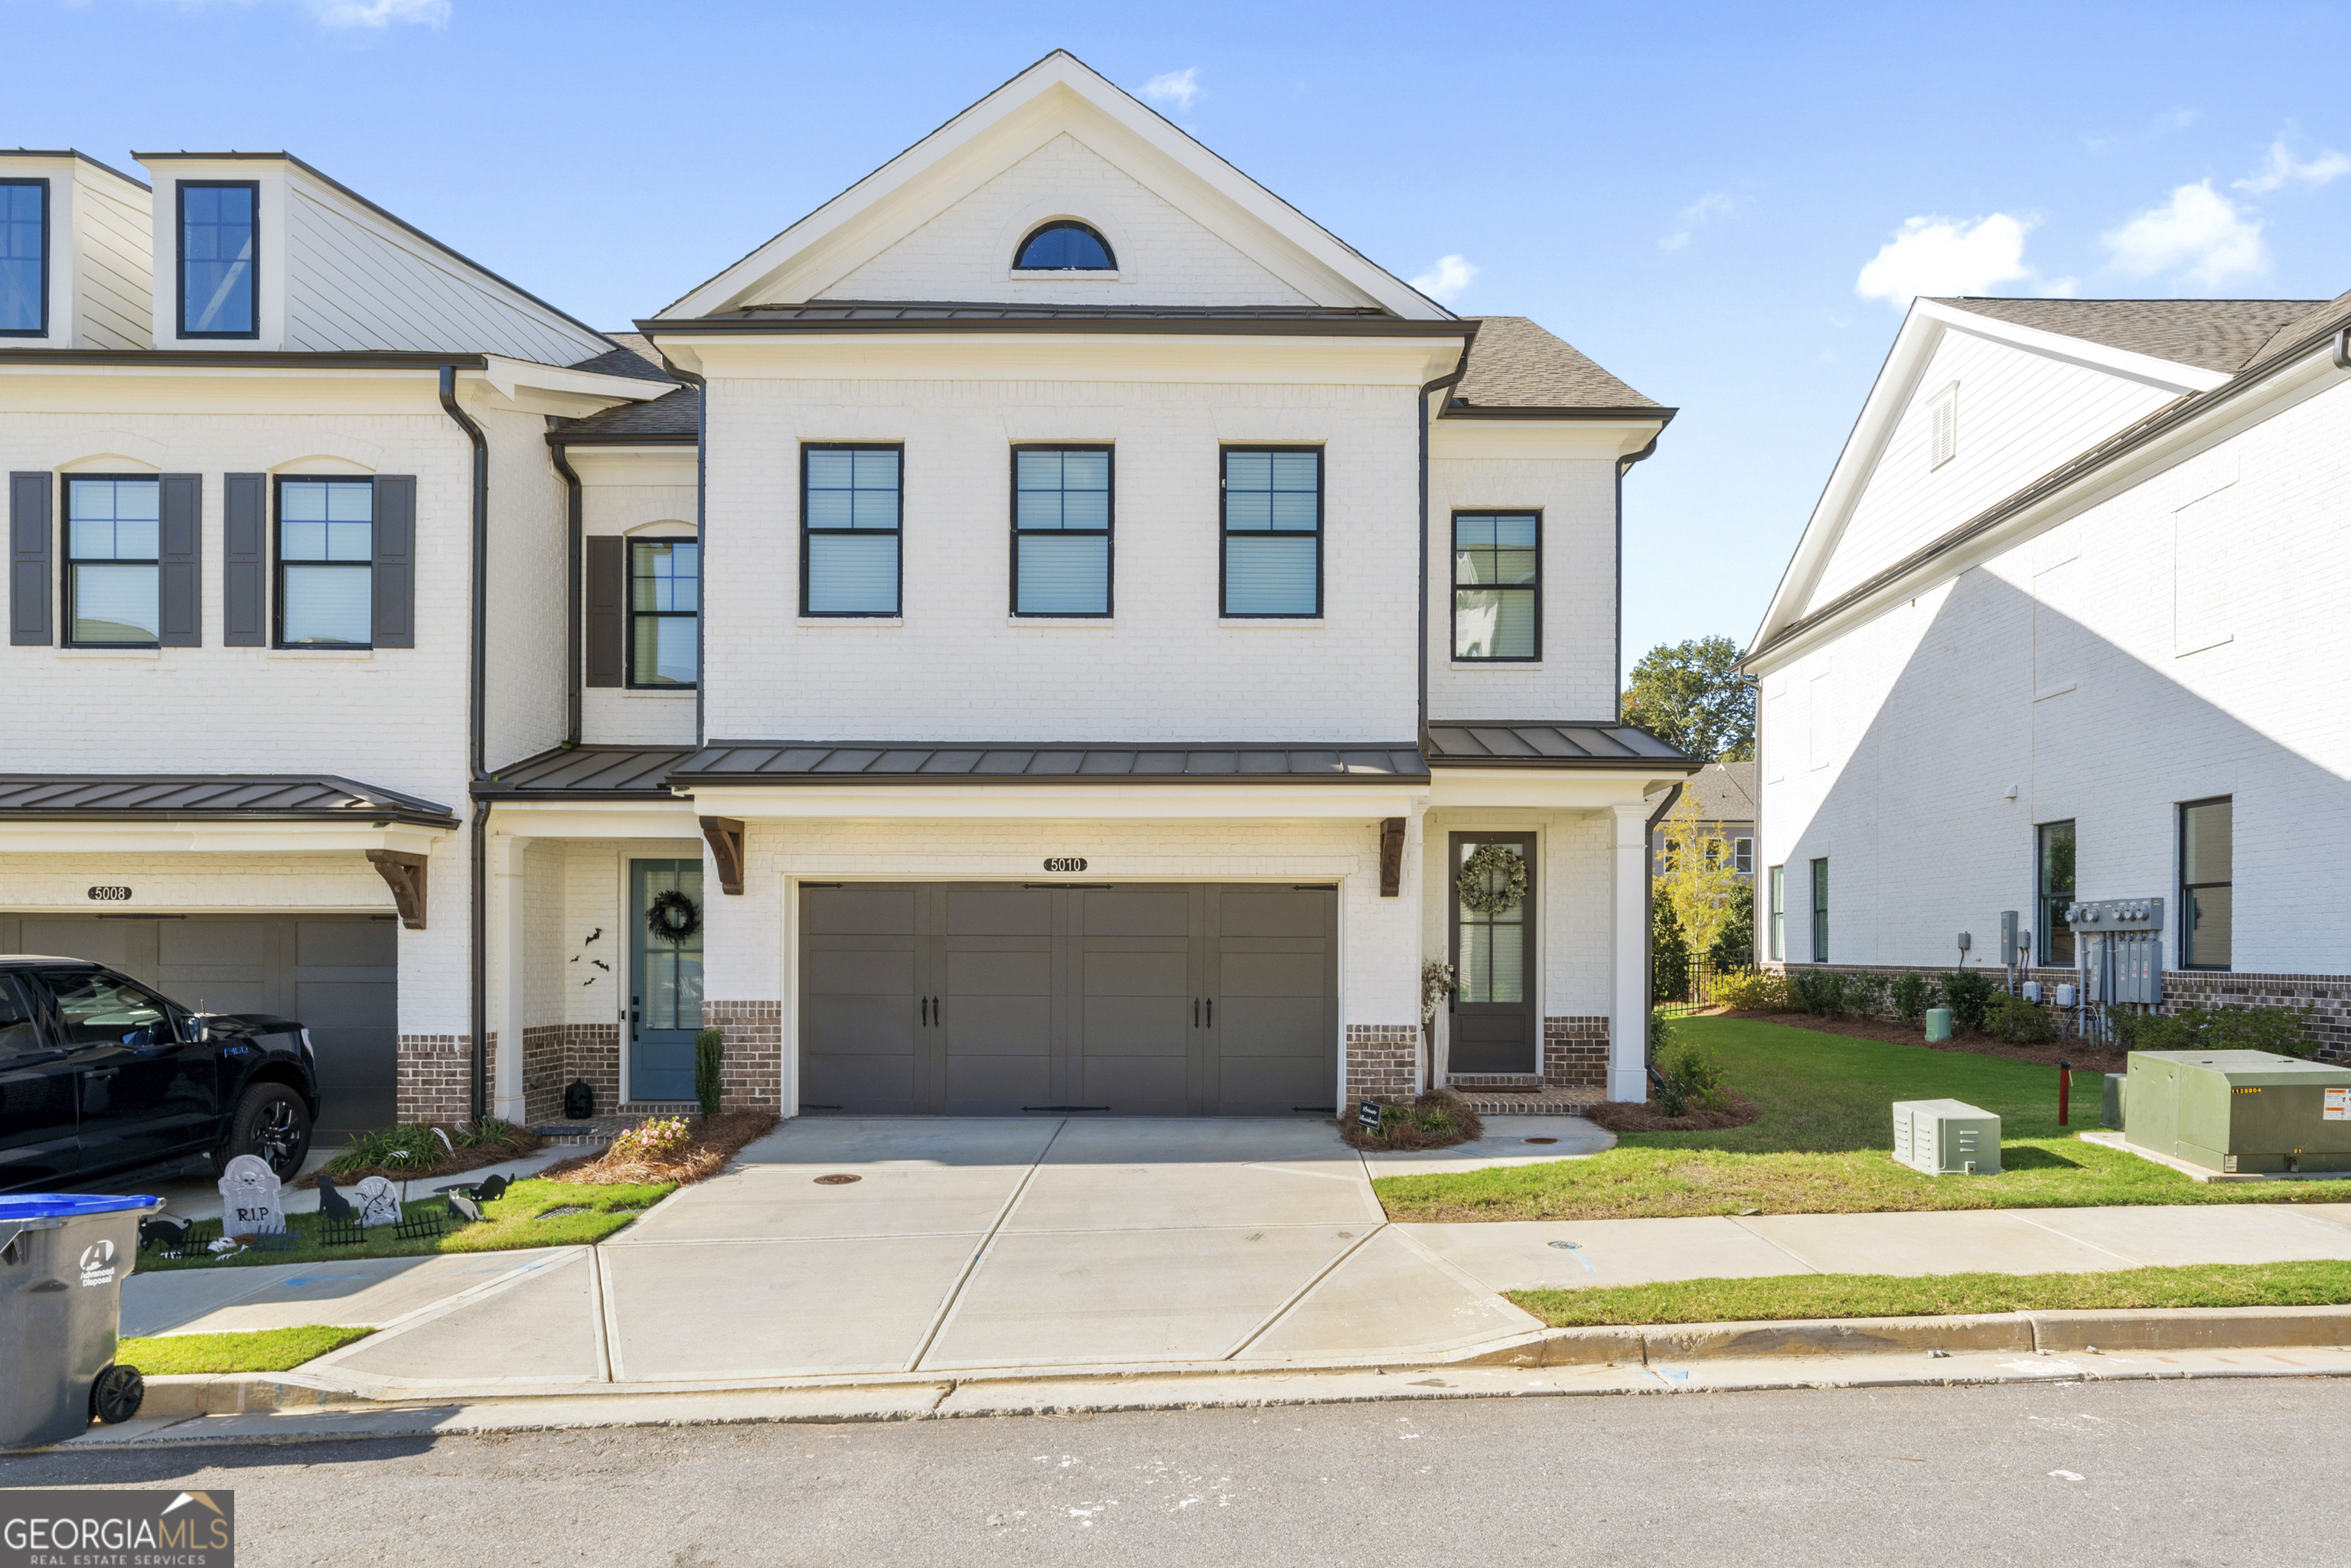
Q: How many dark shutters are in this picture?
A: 5